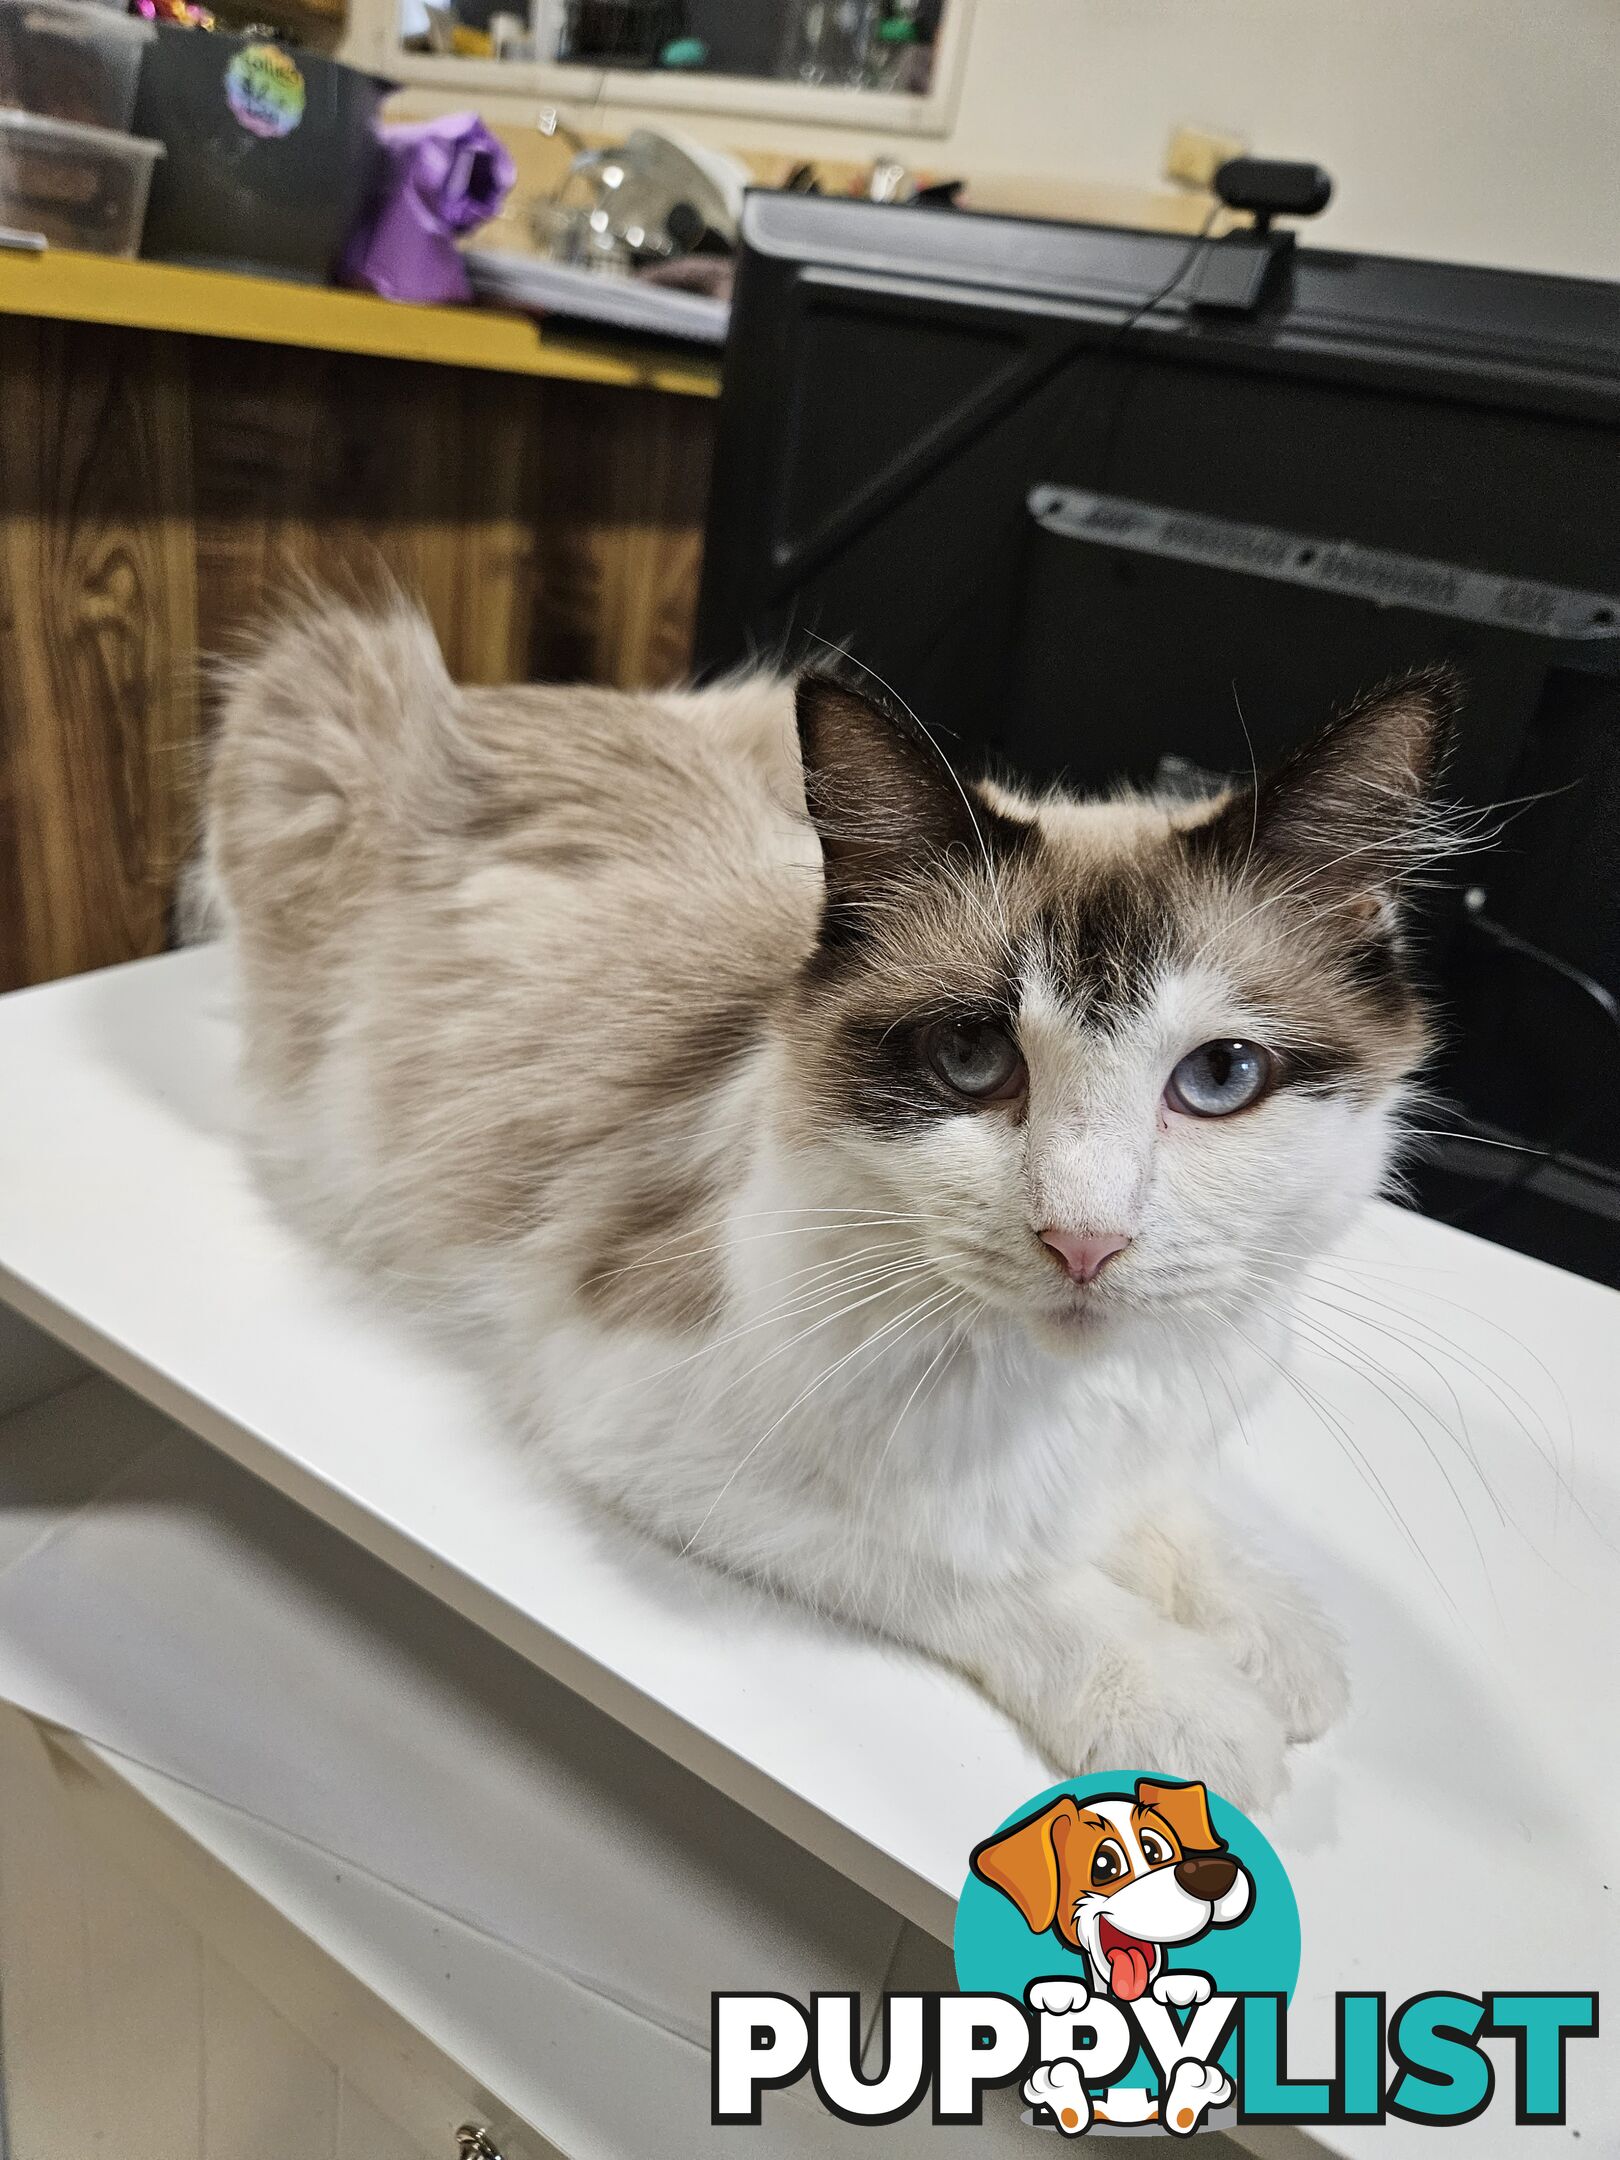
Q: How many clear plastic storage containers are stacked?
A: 2